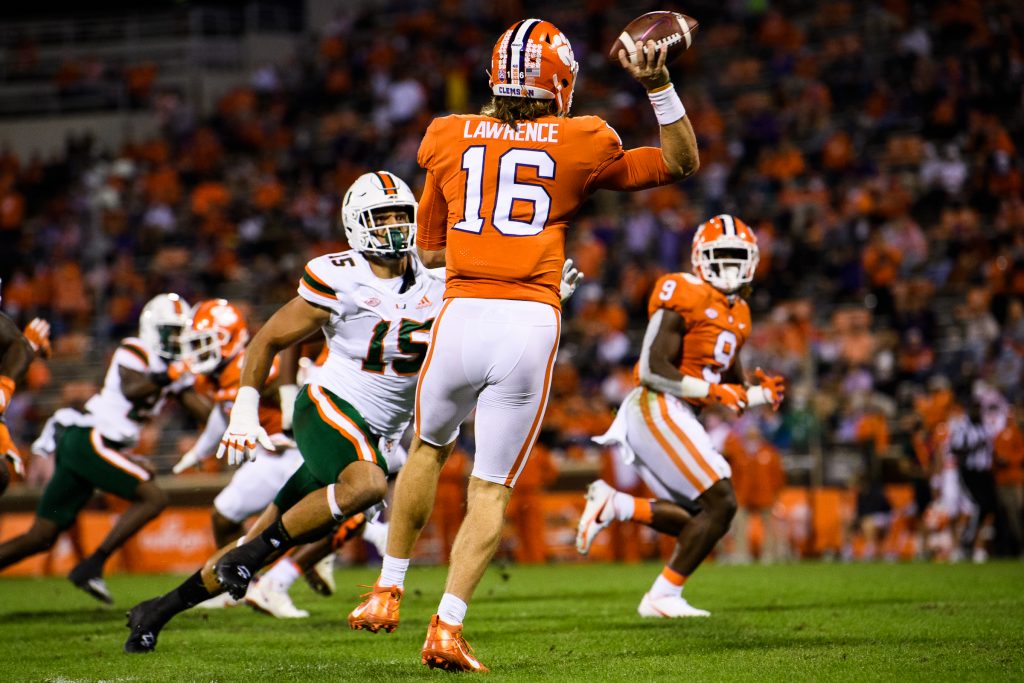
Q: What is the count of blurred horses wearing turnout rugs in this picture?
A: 0